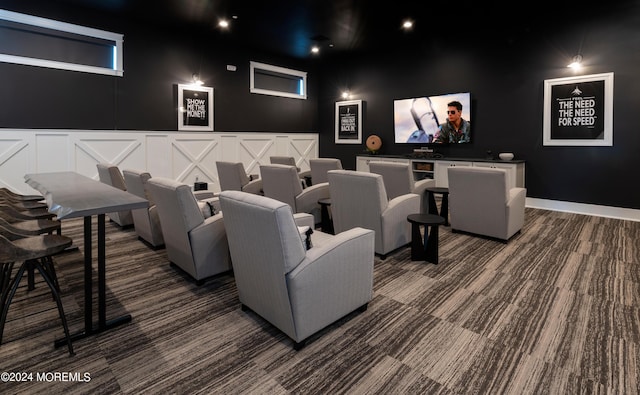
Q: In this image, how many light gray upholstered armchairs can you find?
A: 11